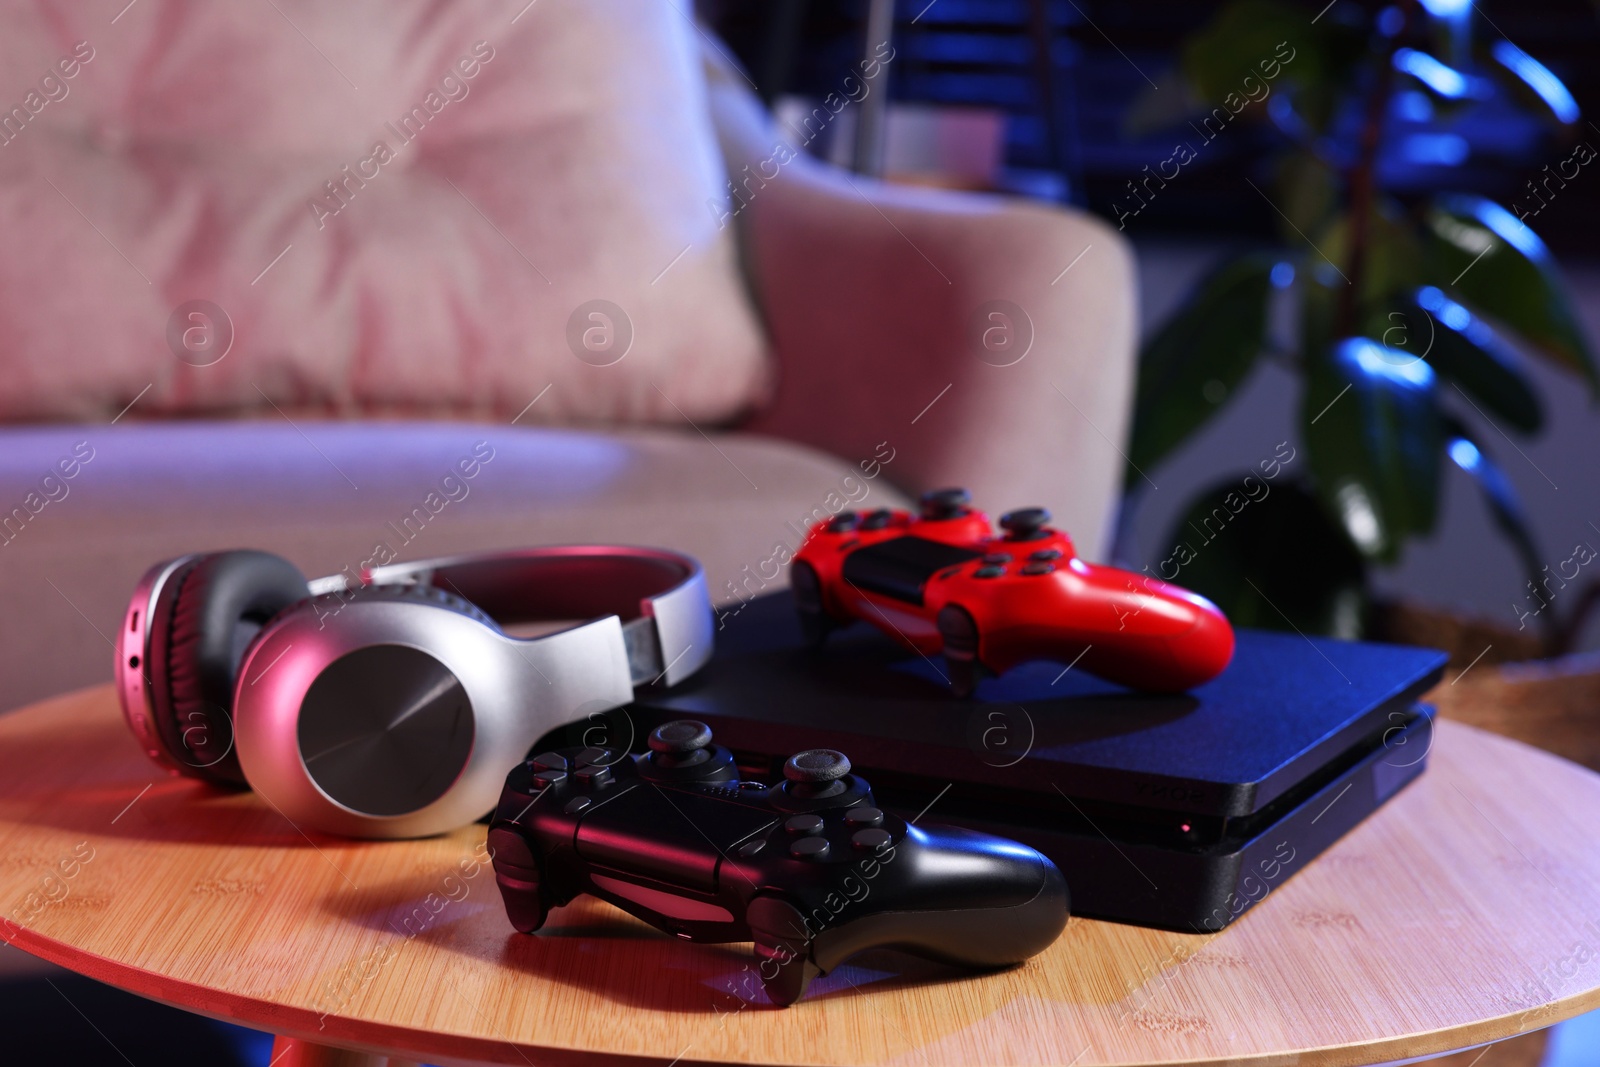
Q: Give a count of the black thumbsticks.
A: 4